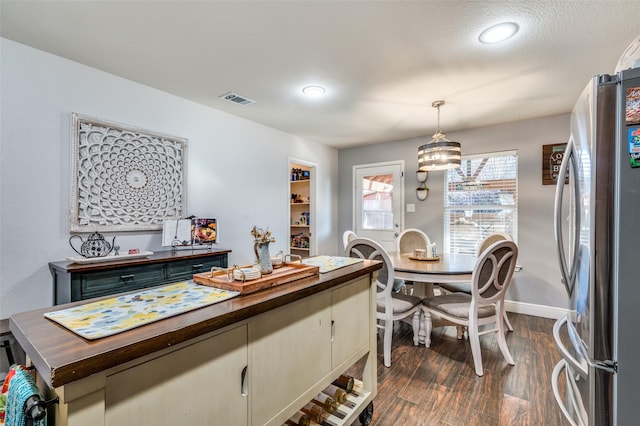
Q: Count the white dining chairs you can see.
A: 5